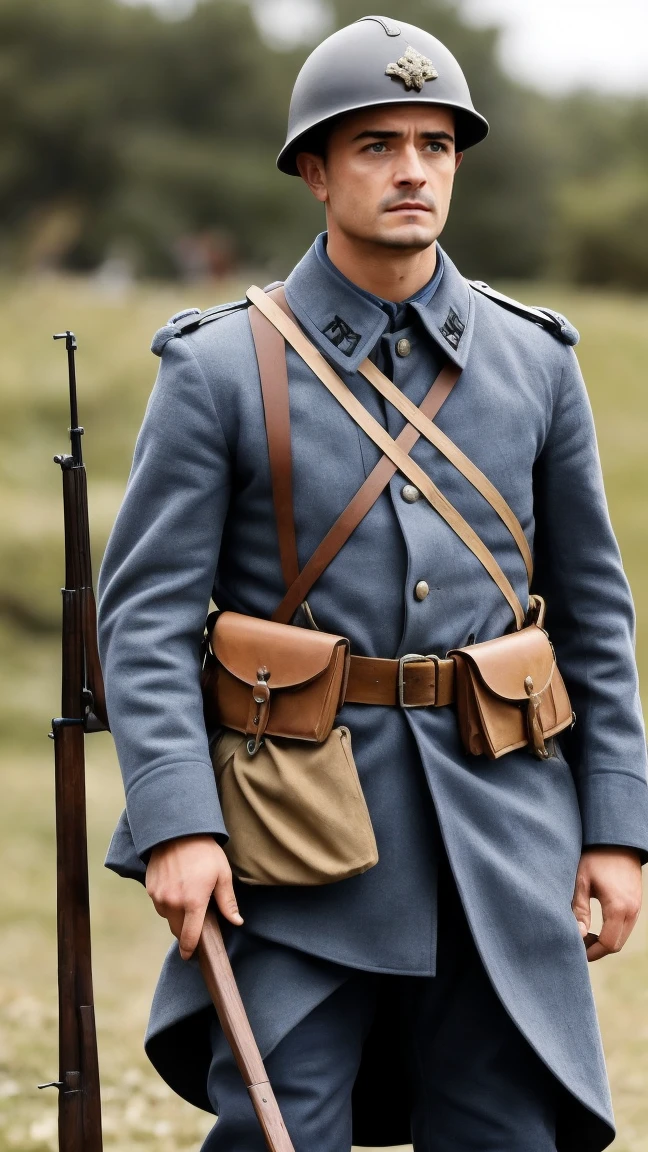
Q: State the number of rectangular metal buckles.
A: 1